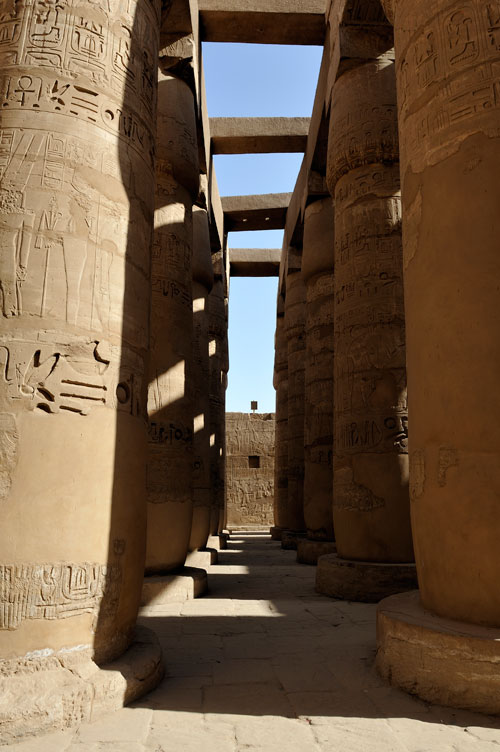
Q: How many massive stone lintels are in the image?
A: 4